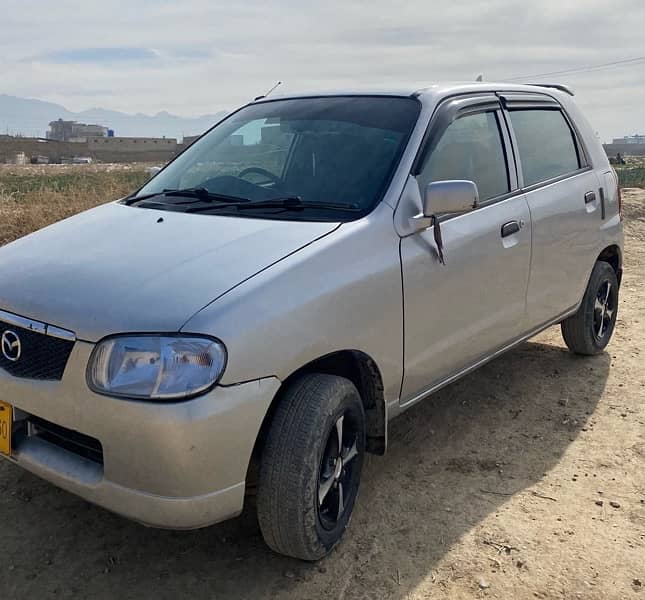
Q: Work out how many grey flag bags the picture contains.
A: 0